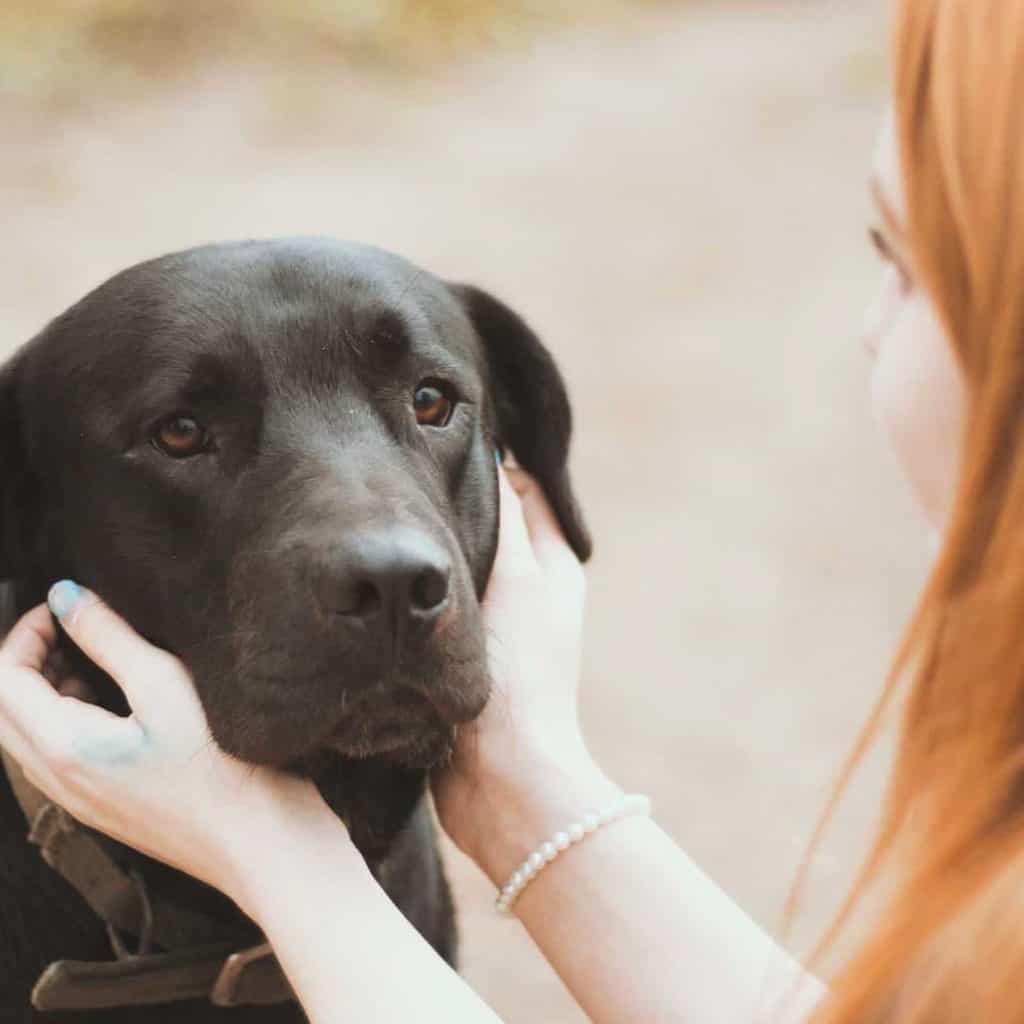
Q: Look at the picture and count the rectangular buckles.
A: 1